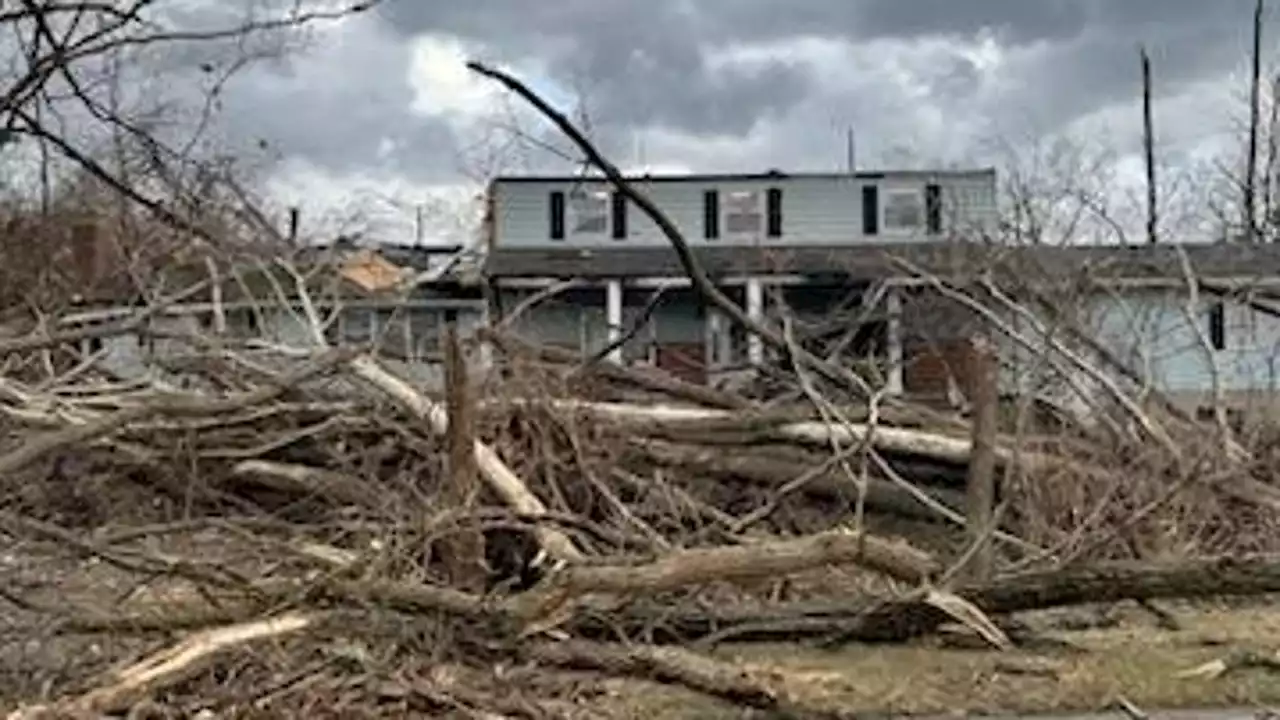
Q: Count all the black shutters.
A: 7